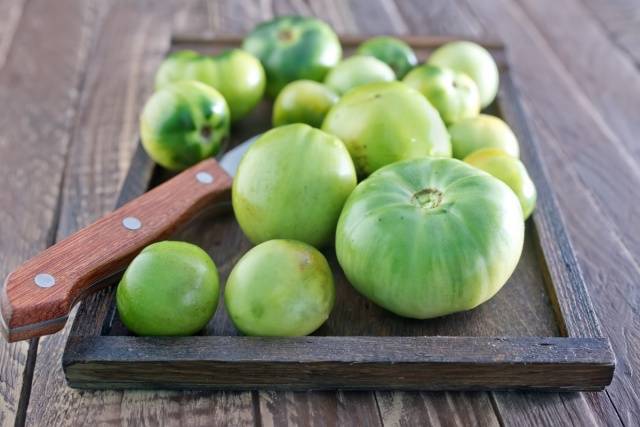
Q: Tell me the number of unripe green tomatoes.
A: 15